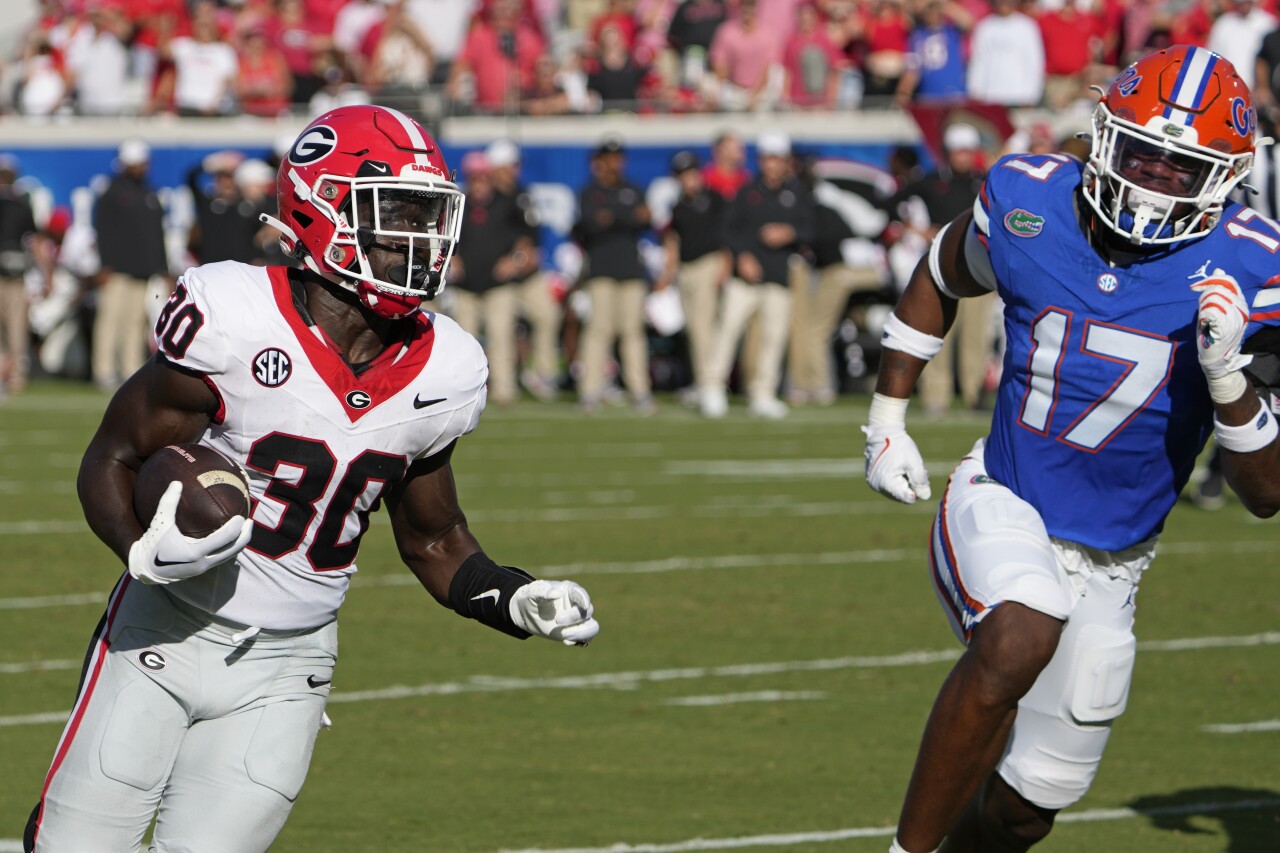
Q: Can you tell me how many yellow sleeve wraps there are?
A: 0